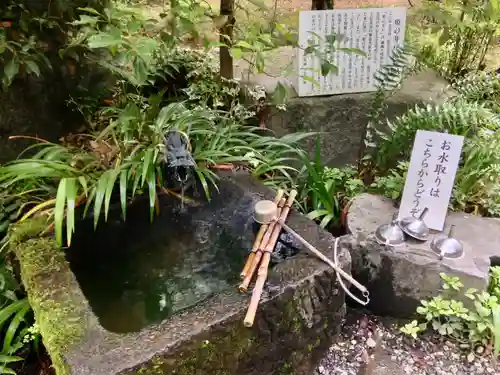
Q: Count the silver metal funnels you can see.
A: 3